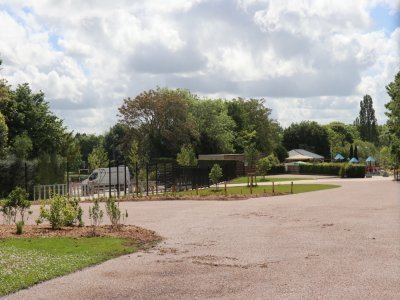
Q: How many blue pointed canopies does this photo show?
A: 3